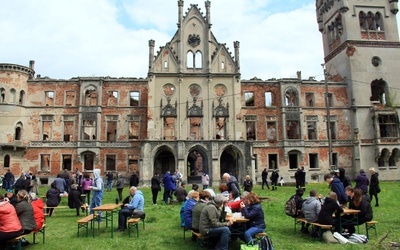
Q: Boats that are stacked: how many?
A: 0